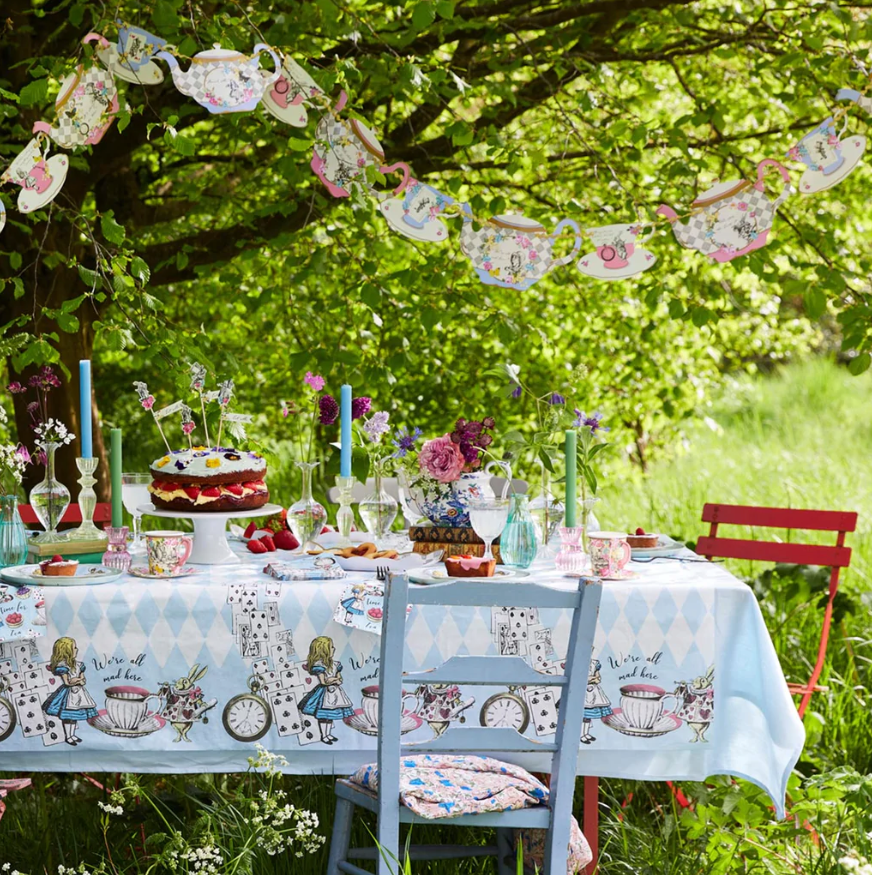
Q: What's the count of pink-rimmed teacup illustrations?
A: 3